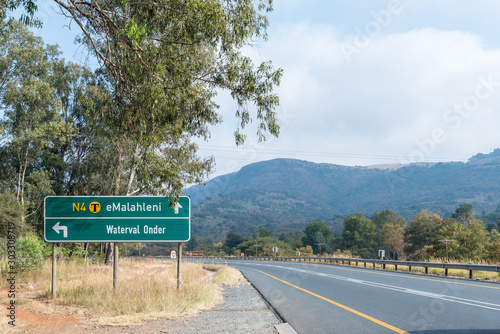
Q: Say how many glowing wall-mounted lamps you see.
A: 0